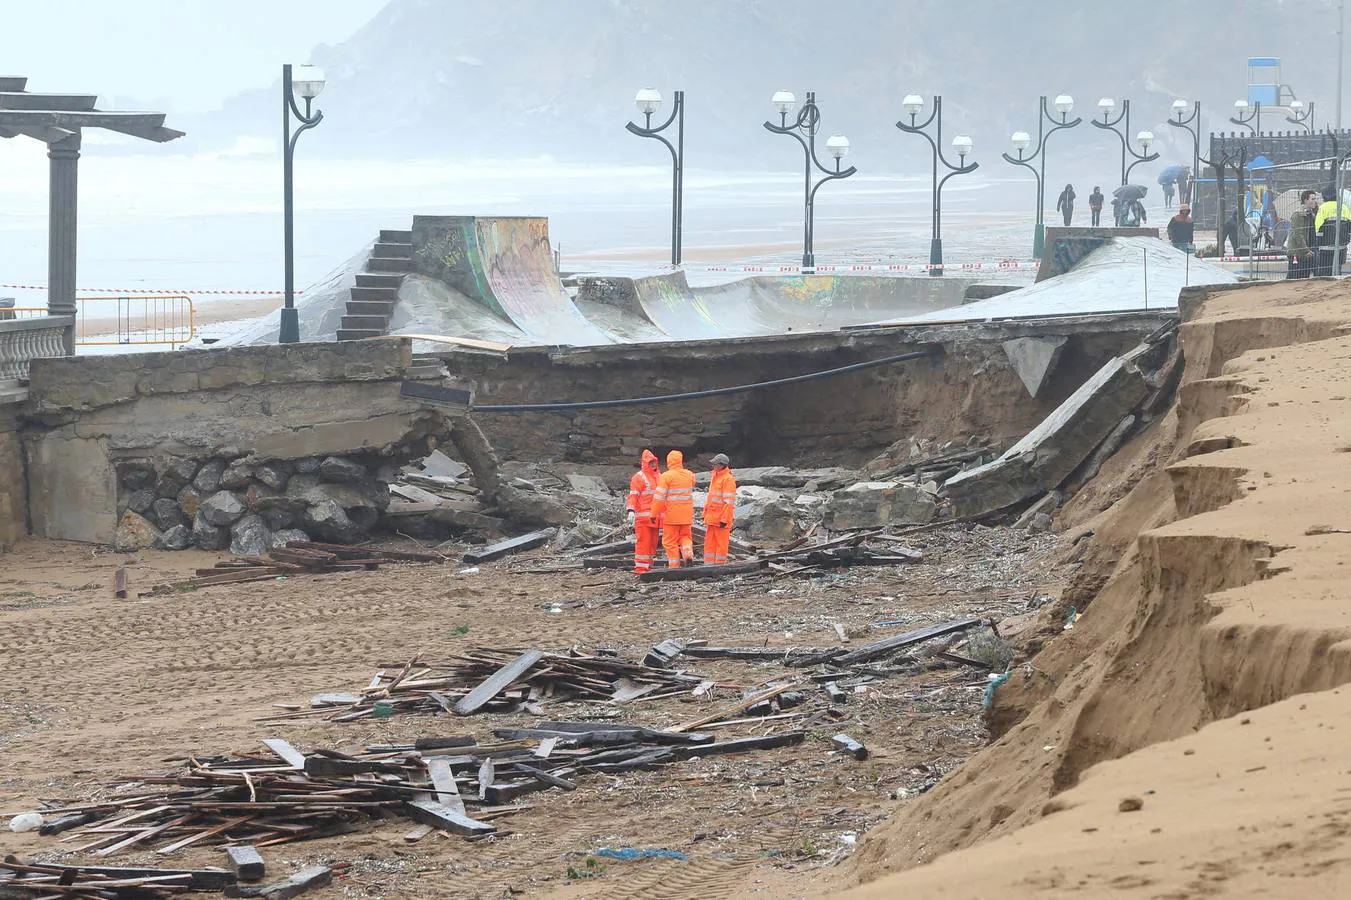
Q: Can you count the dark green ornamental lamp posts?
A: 9